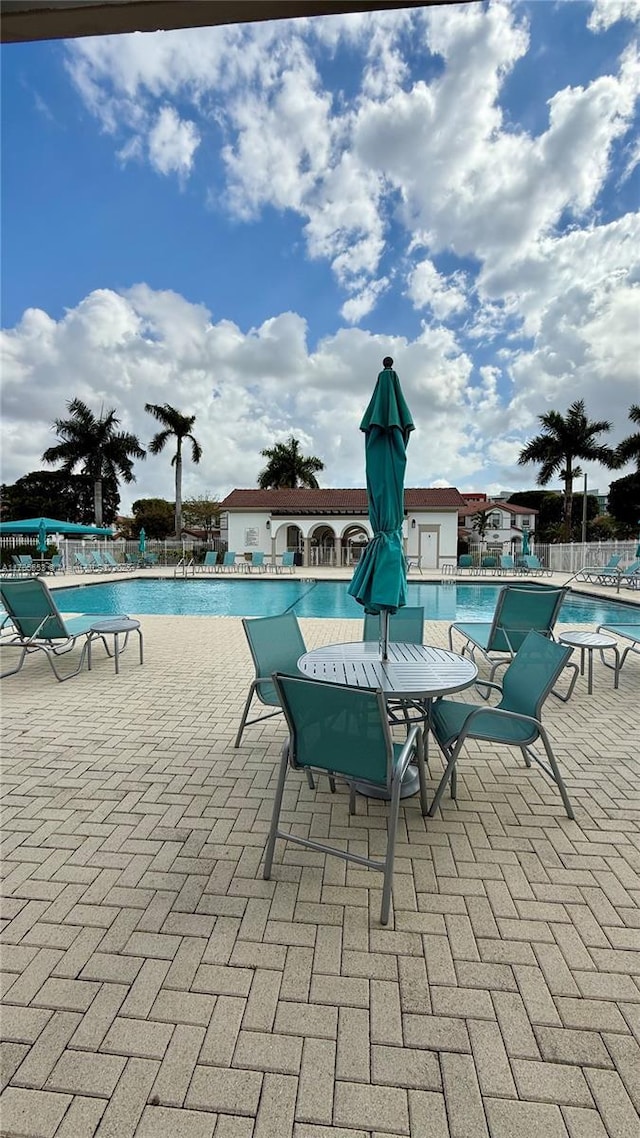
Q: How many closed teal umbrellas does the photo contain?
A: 4